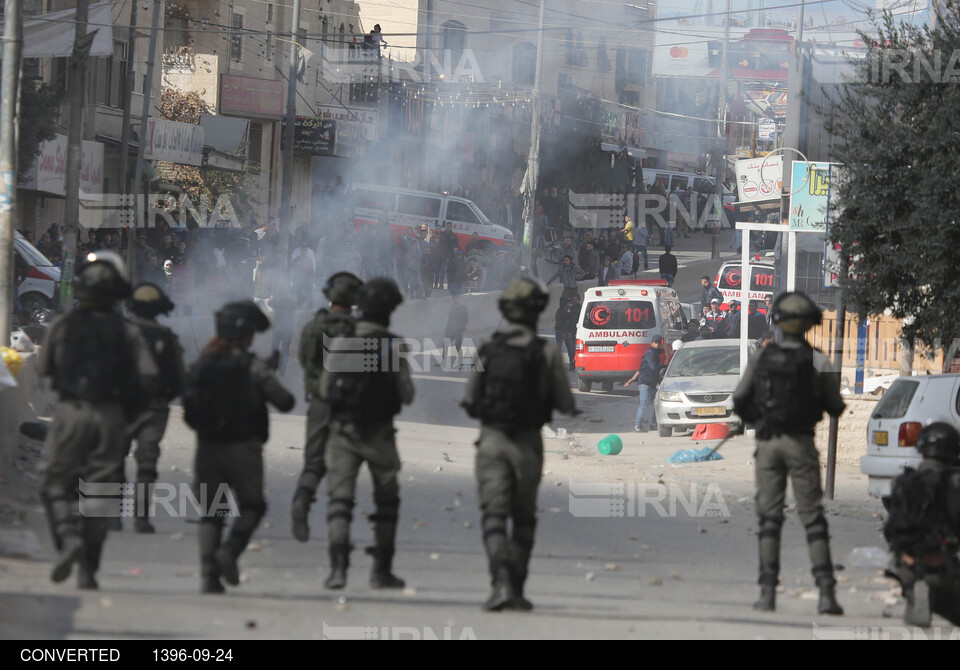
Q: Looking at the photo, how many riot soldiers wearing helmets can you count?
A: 8